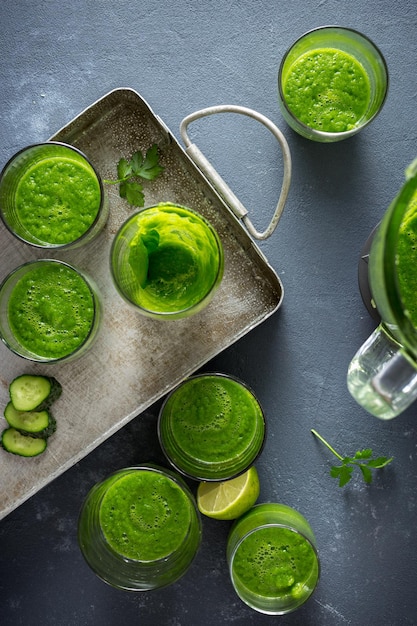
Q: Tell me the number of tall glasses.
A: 7